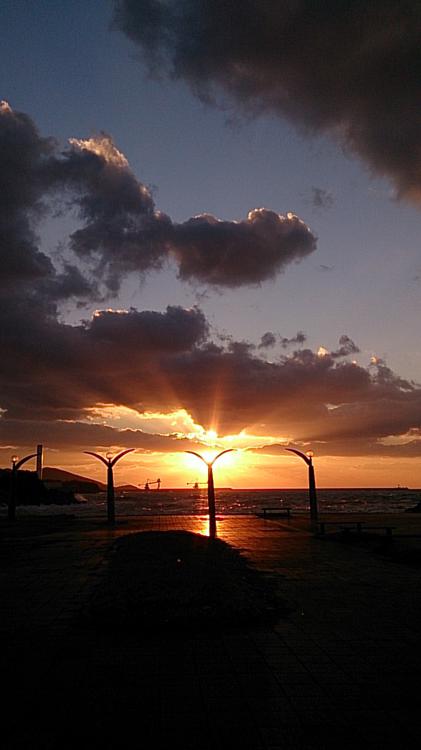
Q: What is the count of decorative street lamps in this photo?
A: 4